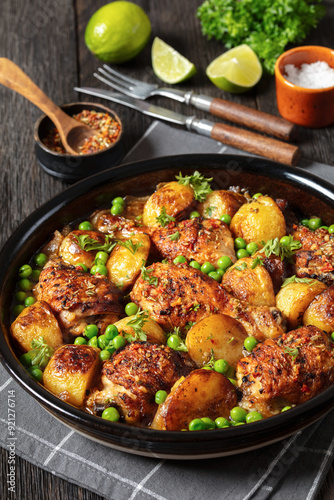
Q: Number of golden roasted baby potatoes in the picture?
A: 13